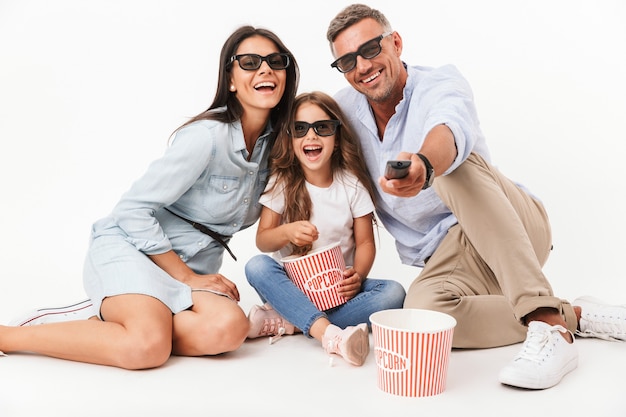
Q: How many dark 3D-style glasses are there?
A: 3